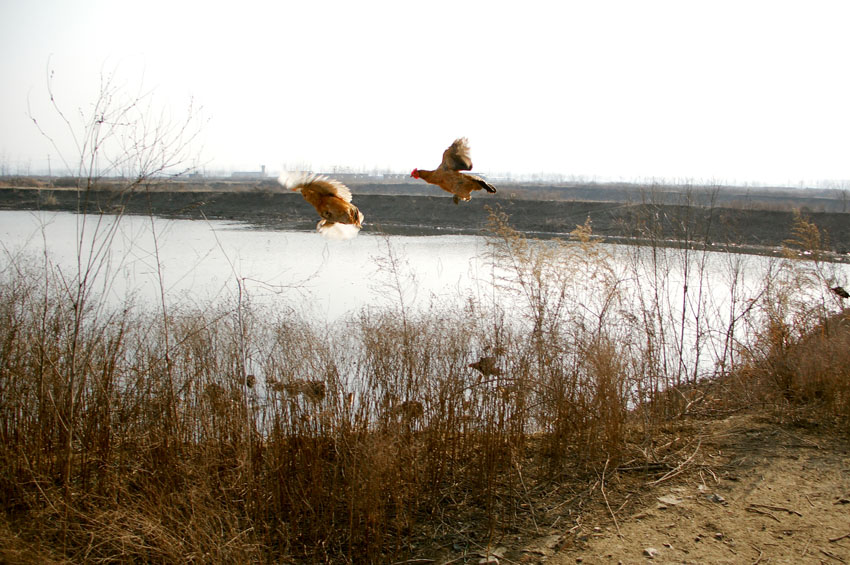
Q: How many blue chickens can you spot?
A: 0